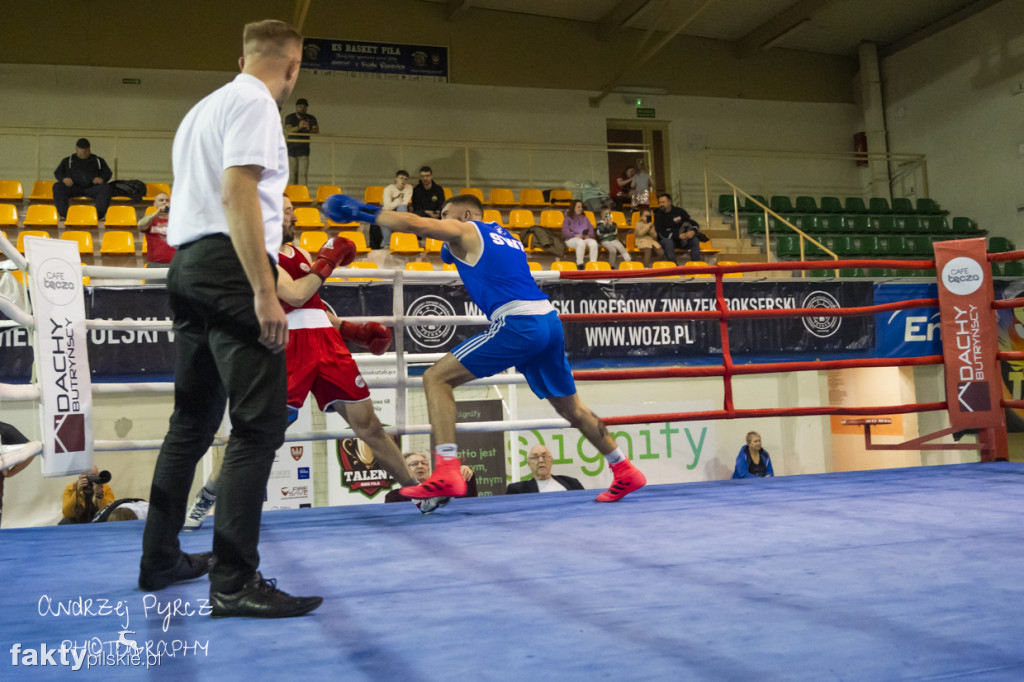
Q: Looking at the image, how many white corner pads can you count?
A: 1